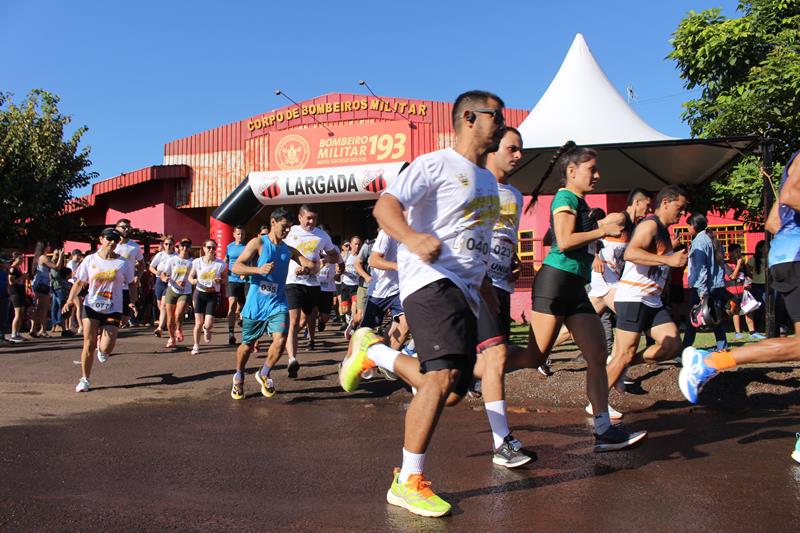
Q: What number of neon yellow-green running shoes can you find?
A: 2